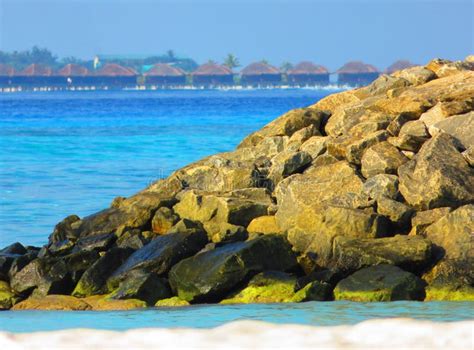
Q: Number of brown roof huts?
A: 10